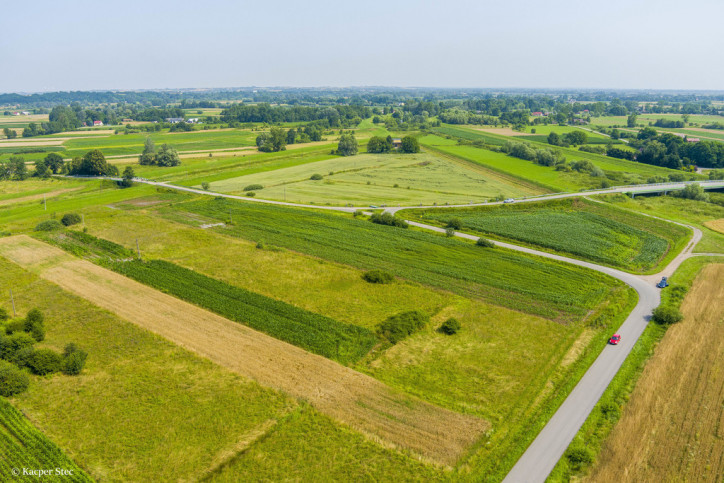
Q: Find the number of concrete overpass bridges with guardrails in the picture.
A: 1